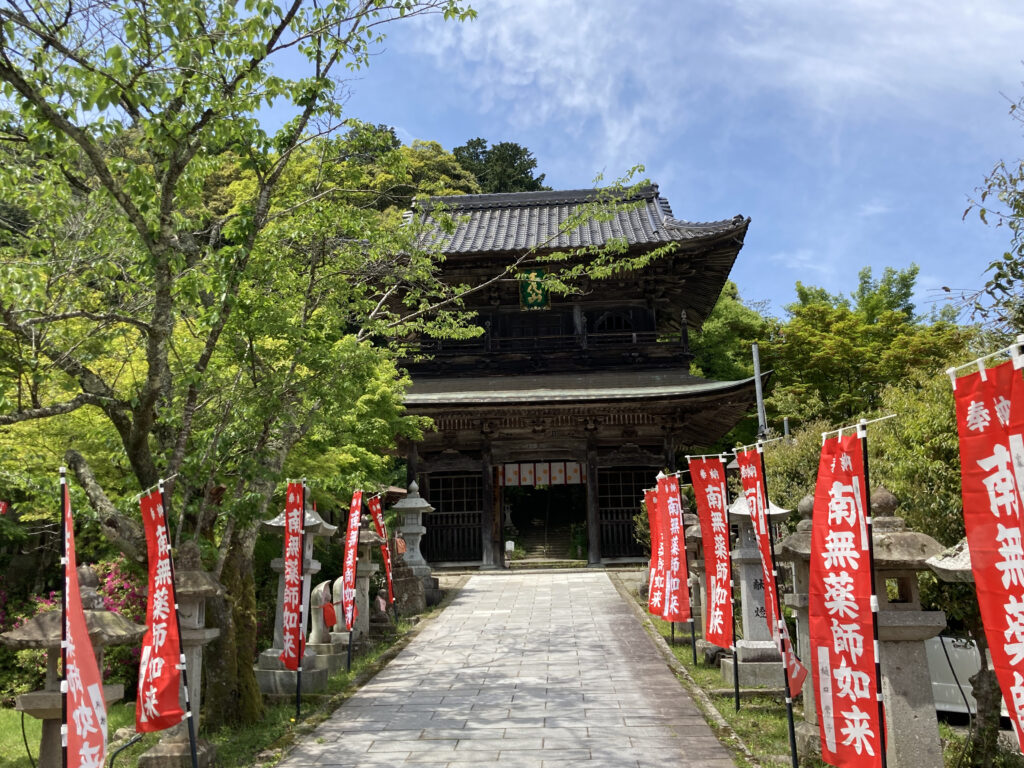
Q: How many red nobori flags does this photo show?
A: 11